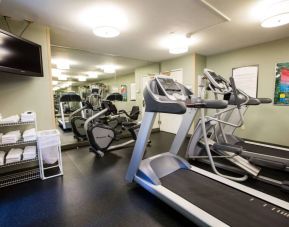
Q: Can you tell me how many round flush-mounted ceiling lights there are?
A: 3